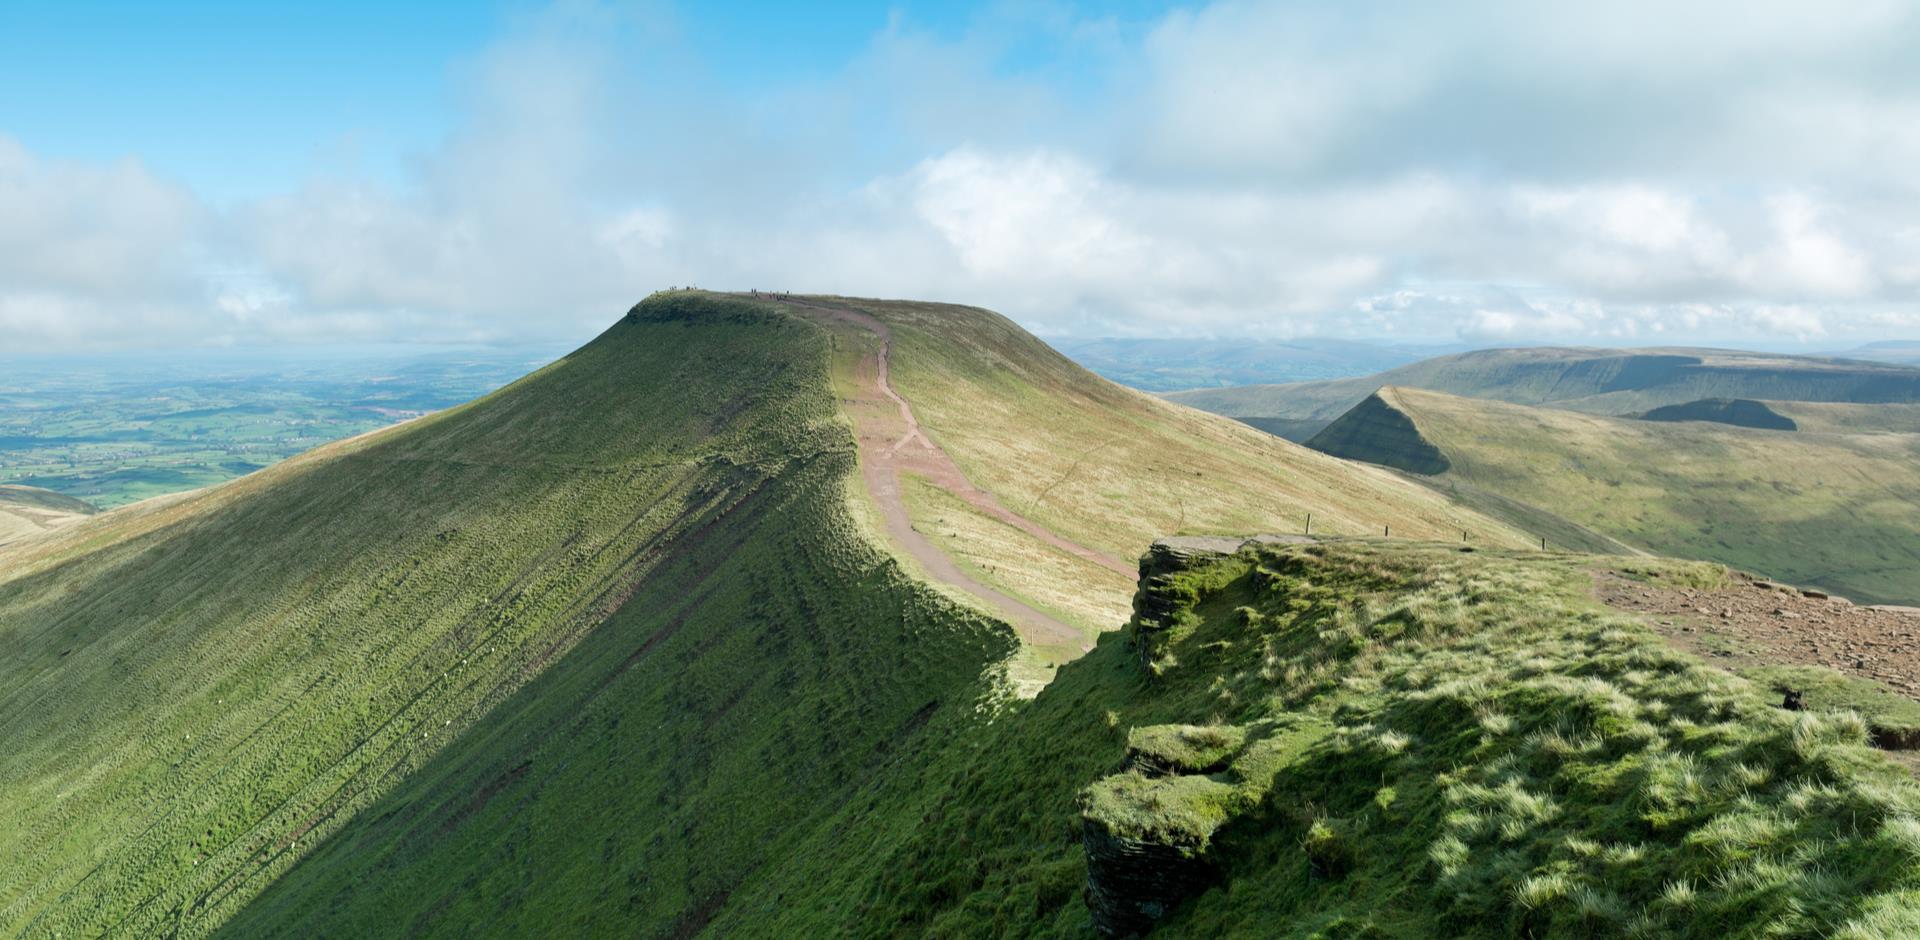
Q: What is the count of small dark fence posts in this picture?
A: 4